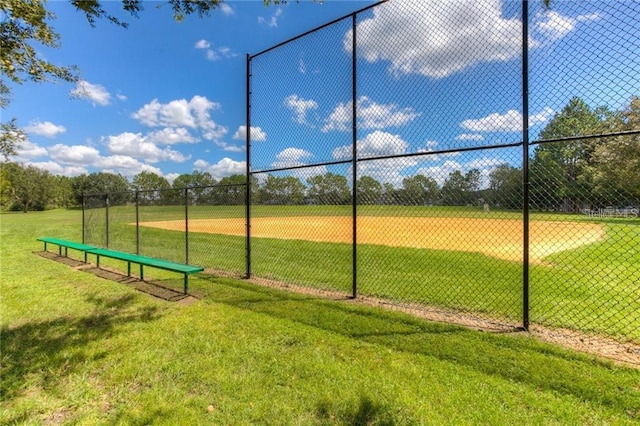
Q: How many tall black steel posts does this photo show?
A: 3